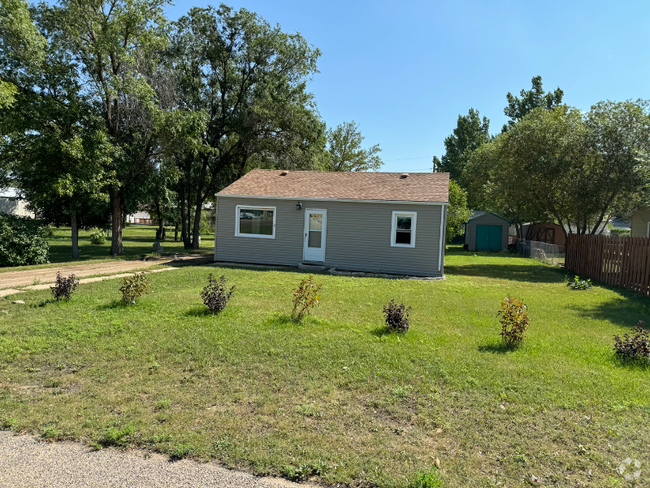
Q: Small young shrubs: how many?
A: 7